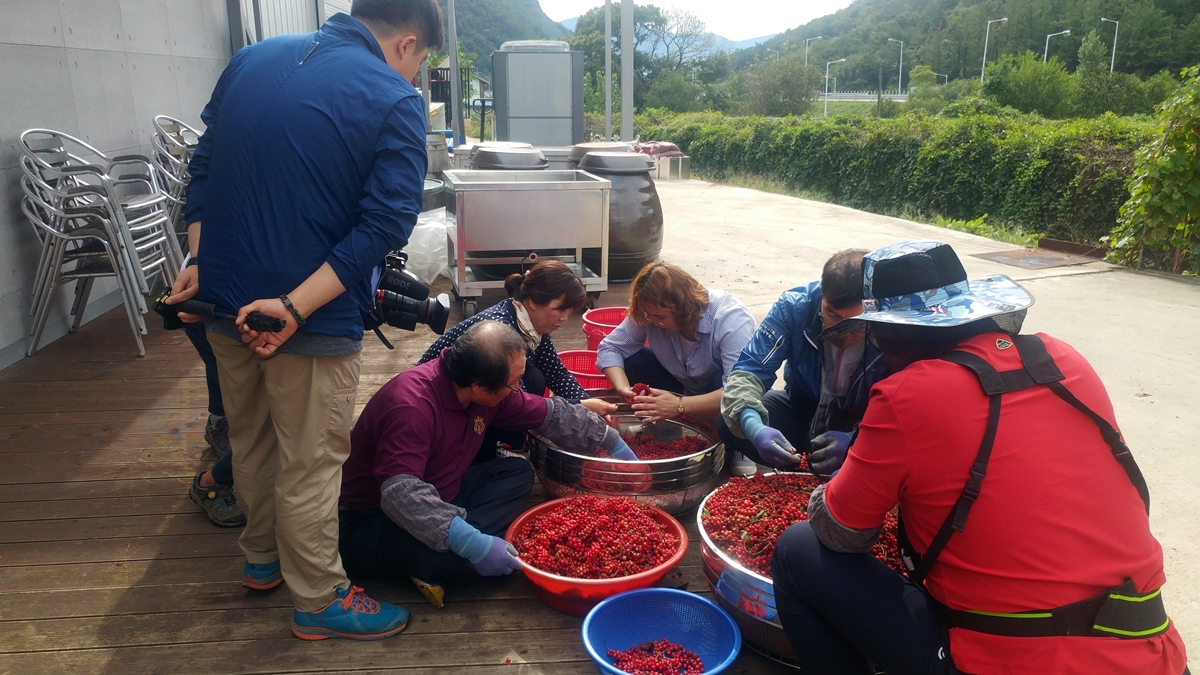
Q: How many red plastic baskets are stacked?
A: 2